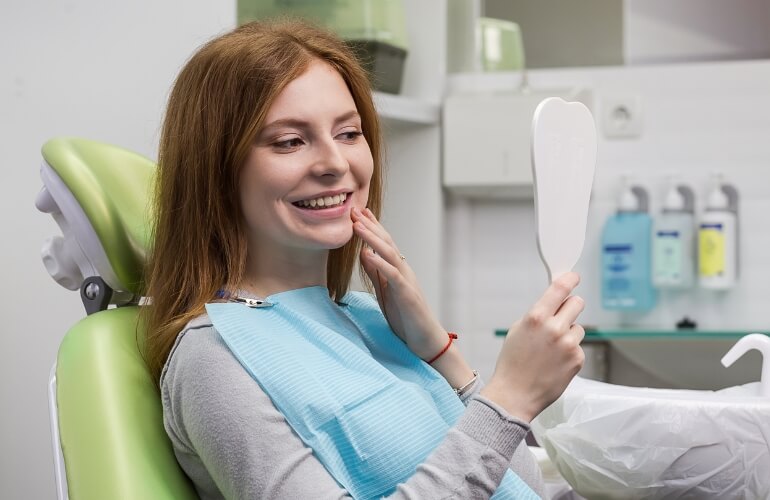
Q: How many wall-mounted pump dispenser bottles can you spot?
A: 3